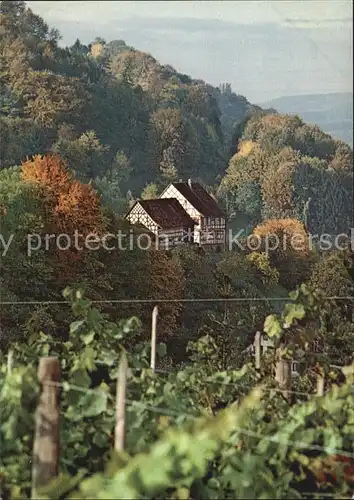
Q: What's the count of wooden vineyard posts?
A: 7